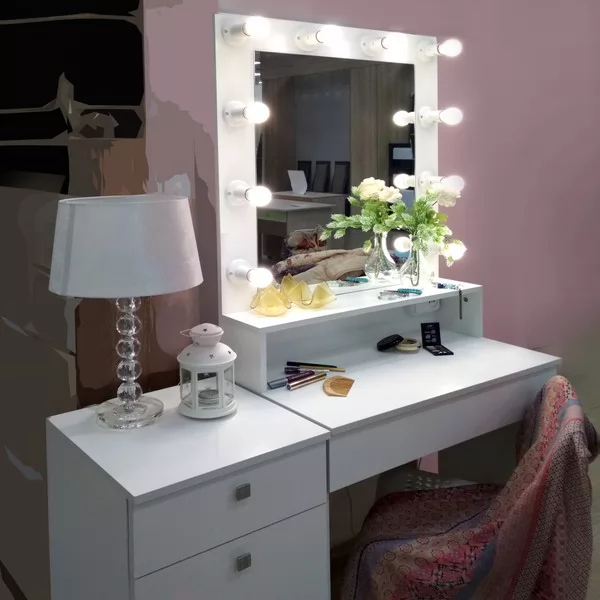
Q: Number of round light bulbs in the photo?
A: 10